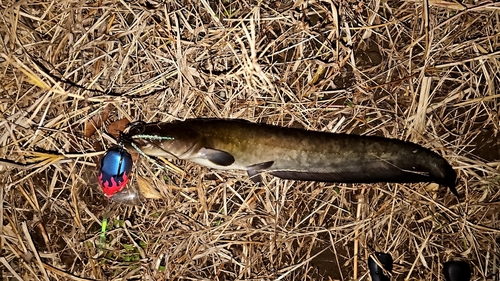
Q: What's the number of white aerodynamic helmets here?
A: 0